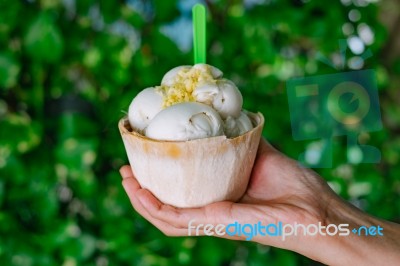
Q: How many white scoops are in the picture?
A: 5